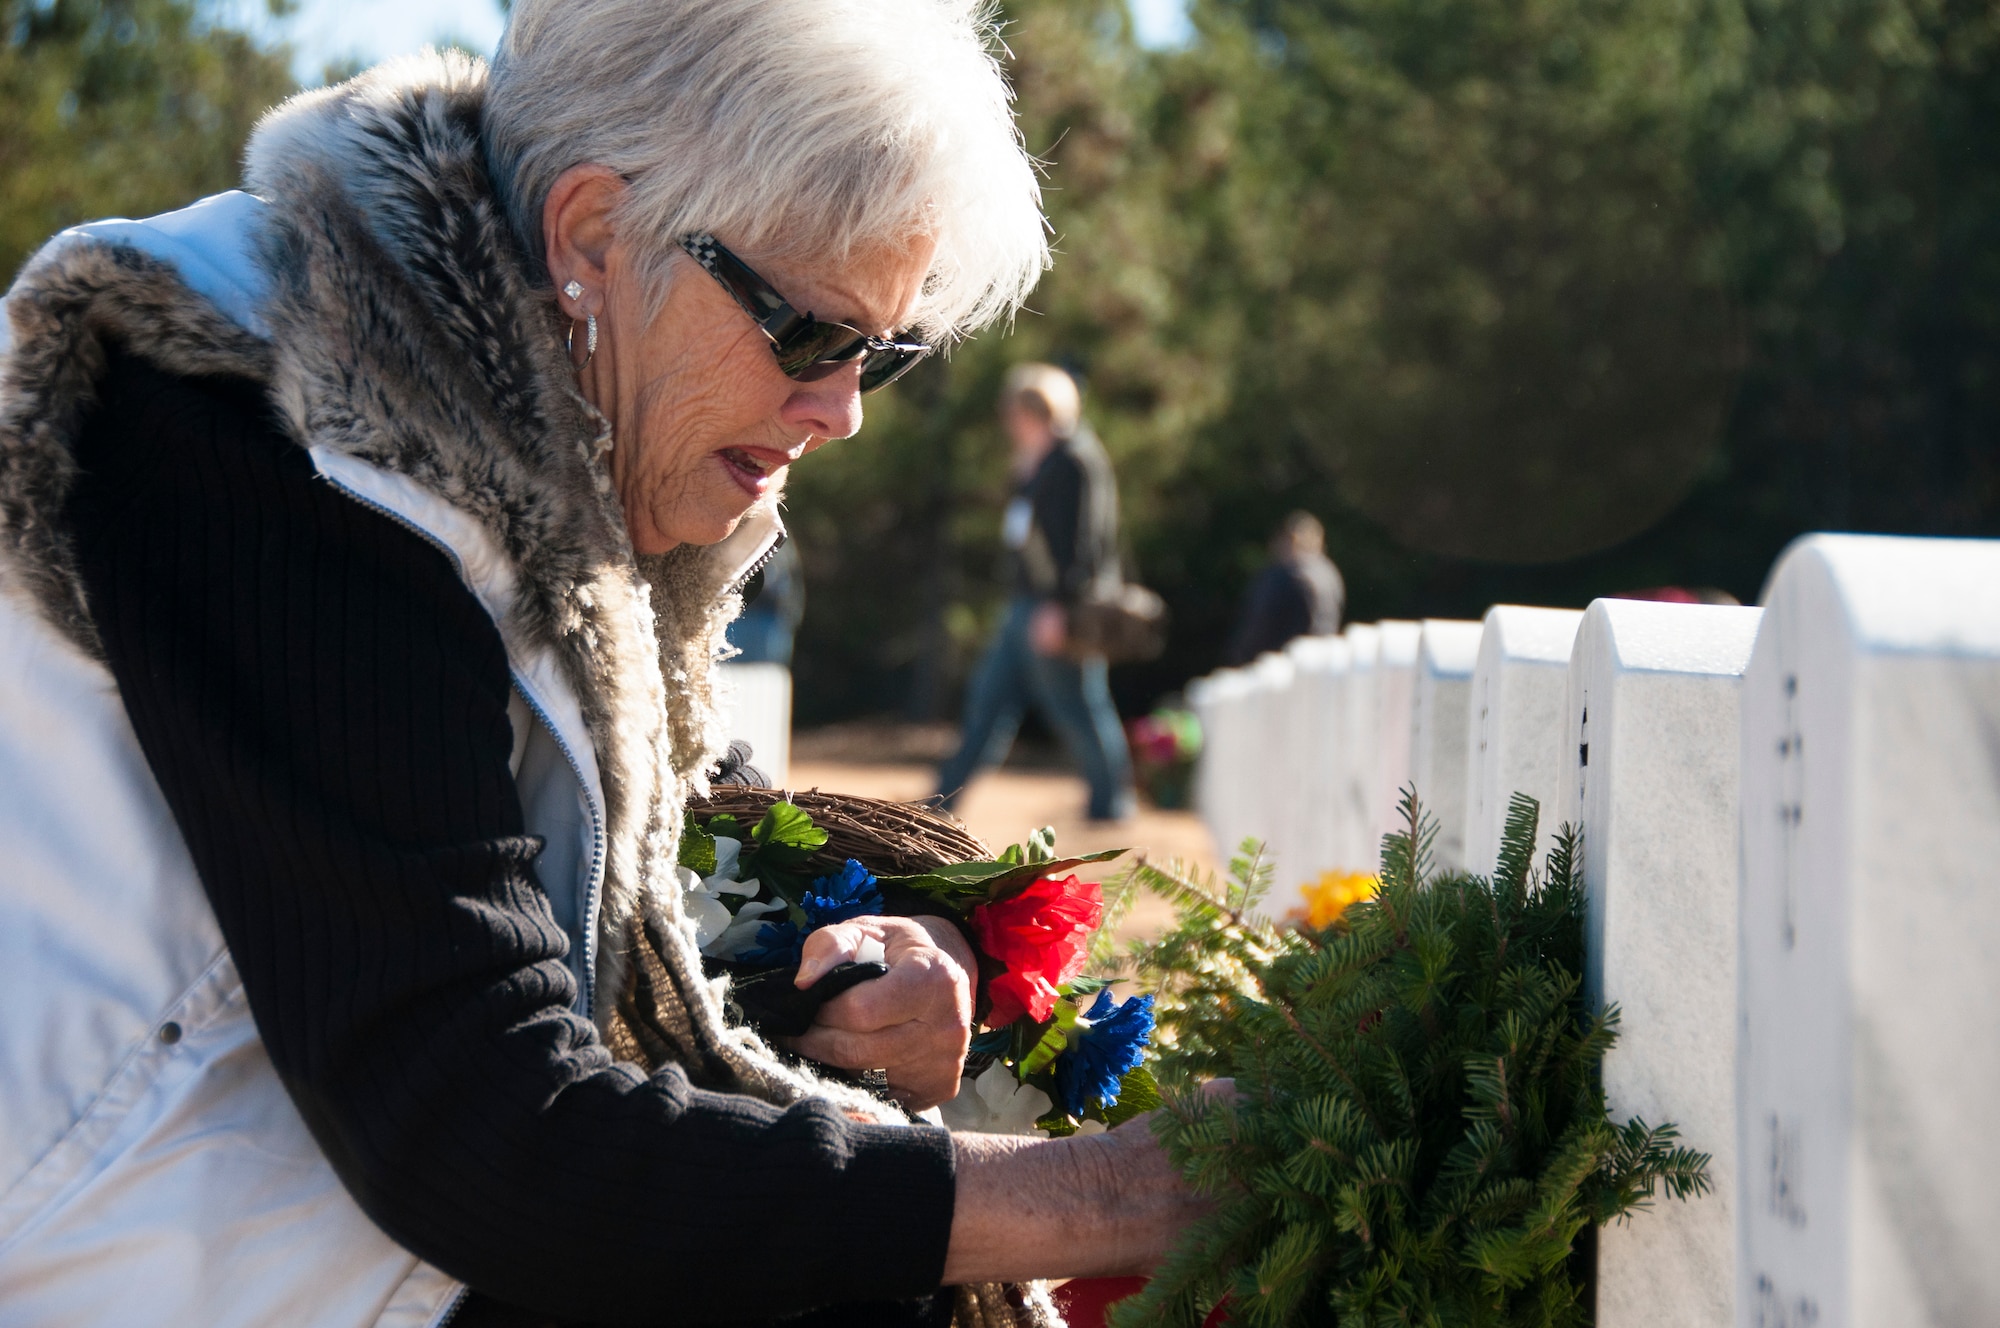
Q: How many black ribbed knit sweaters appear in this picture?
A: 1